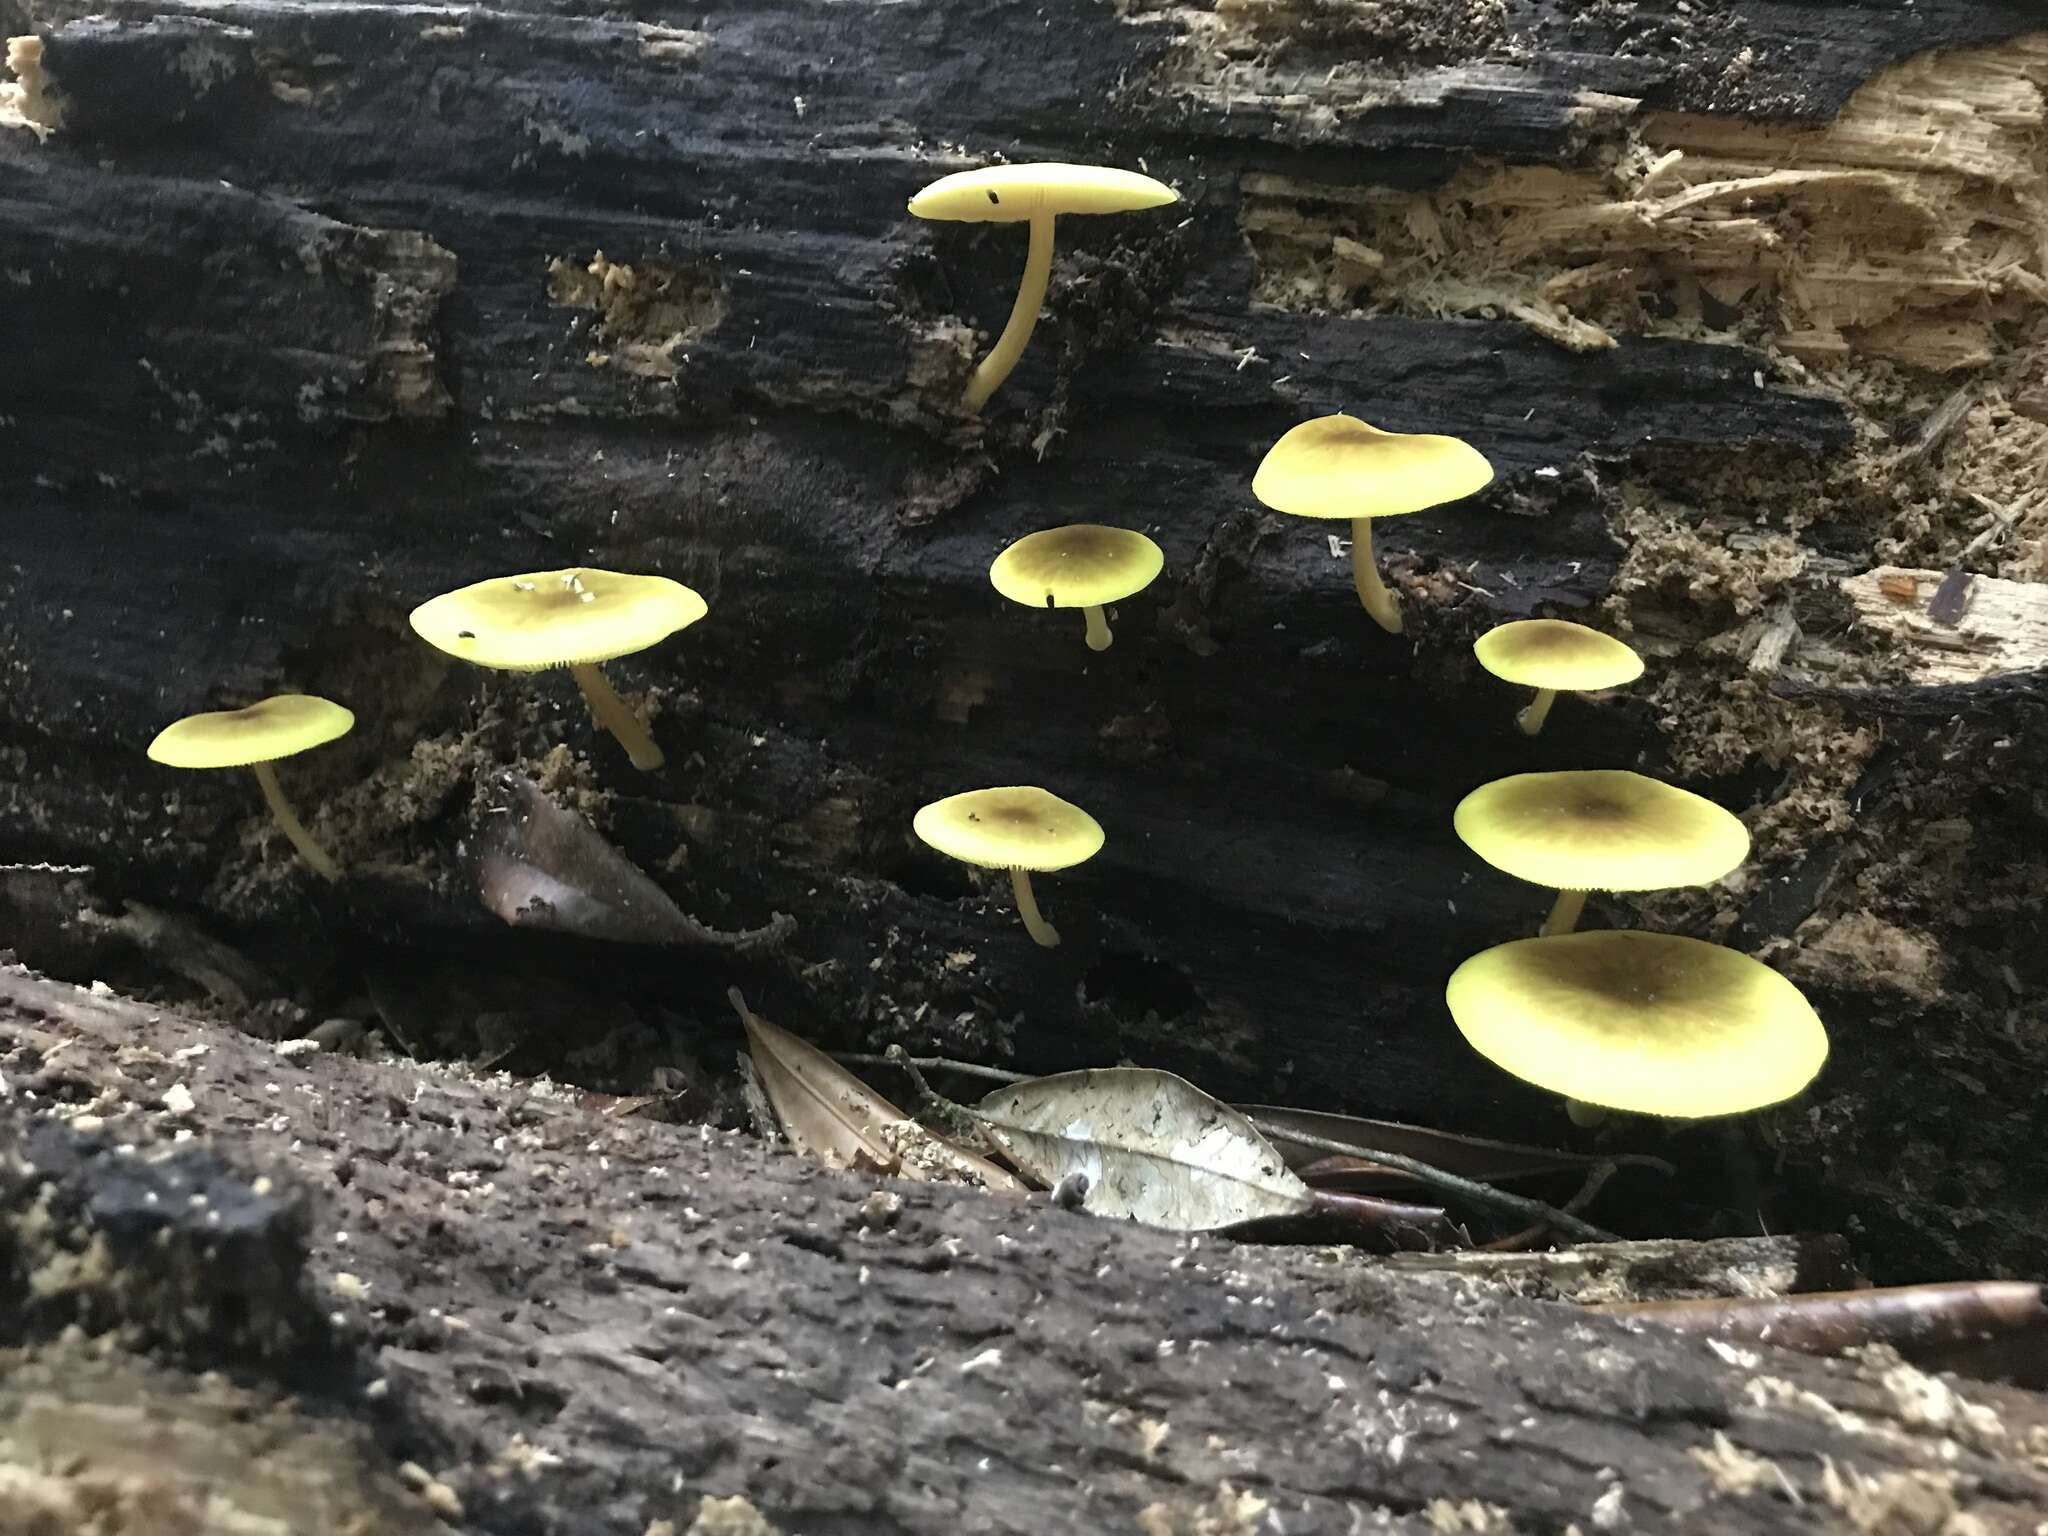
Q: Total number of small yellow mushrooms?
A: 9